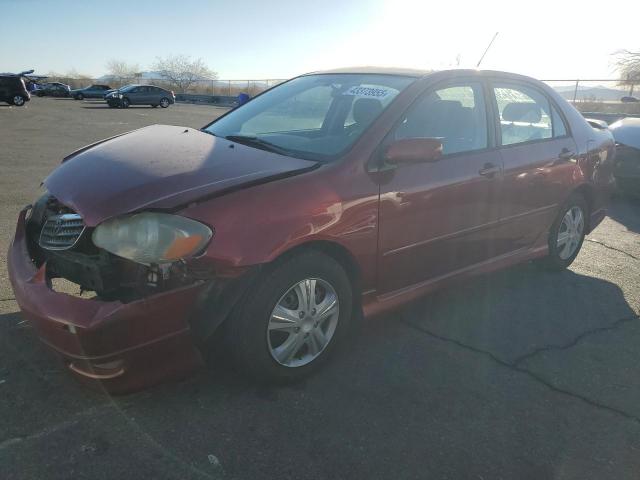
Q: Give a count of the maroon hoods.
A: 1